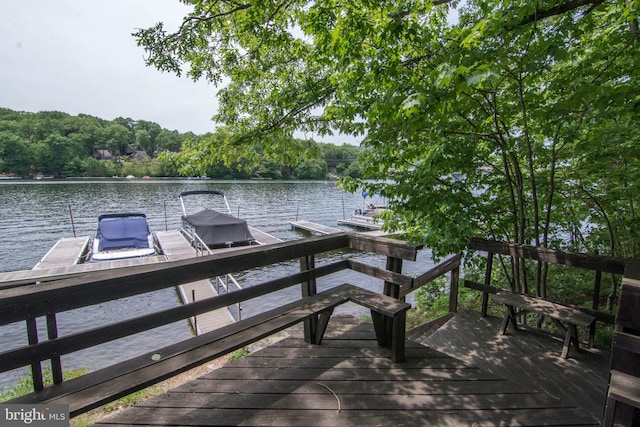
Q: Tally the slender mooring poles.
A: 5